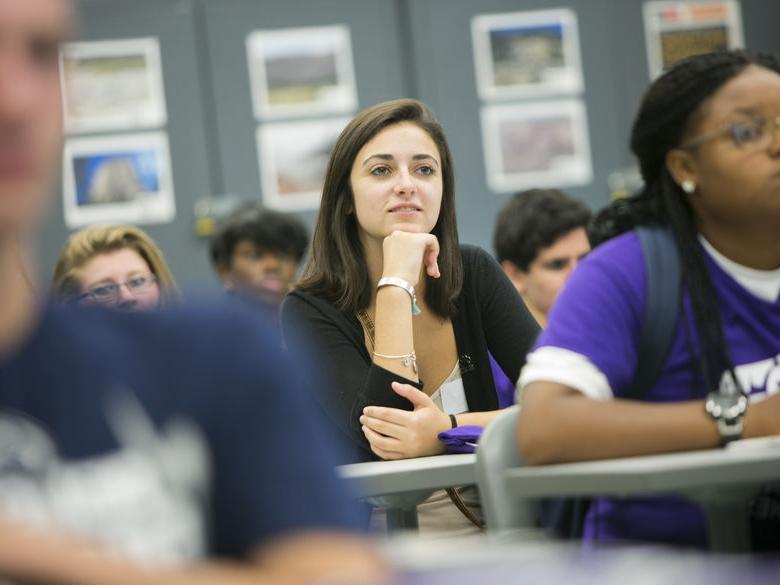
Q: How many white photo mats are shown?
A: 7